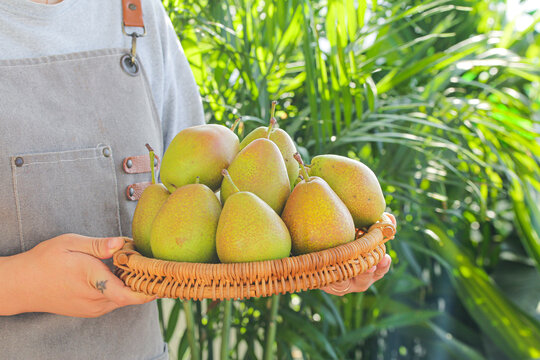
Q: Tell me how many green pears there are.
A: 8